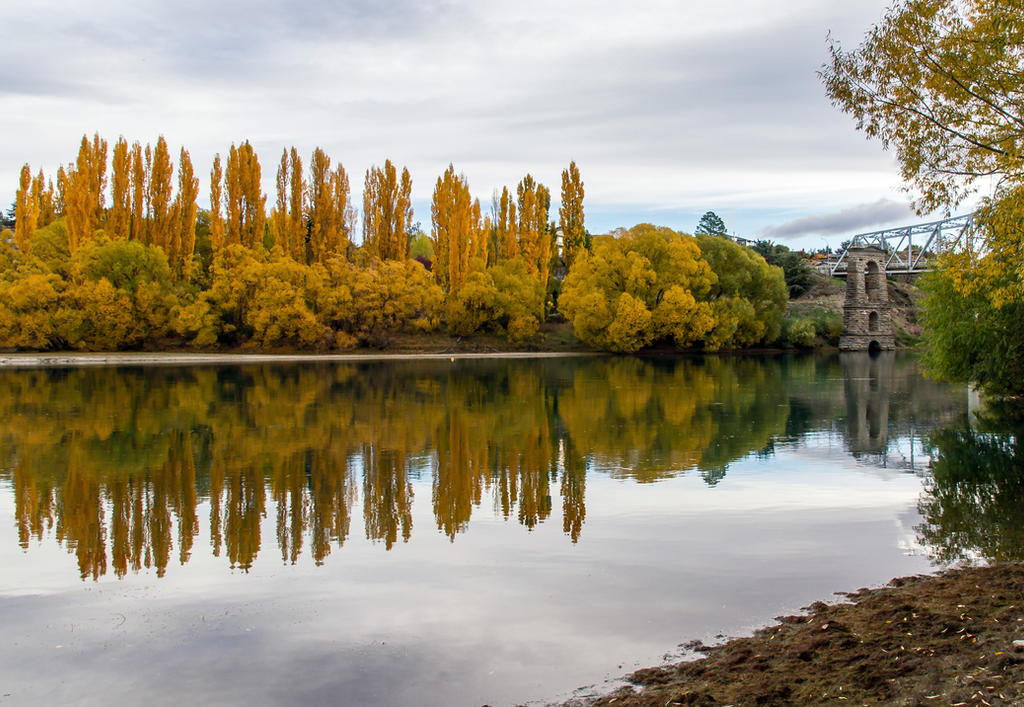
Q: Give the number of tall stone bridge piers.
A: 1